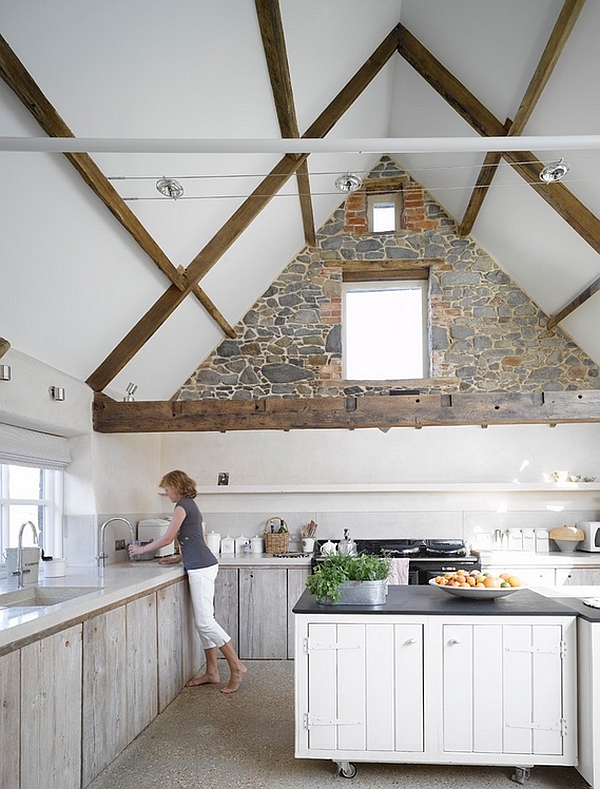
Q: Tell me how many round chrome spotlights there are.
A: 3